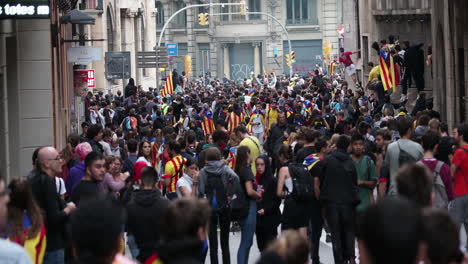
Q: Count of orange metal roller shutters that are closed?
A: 0